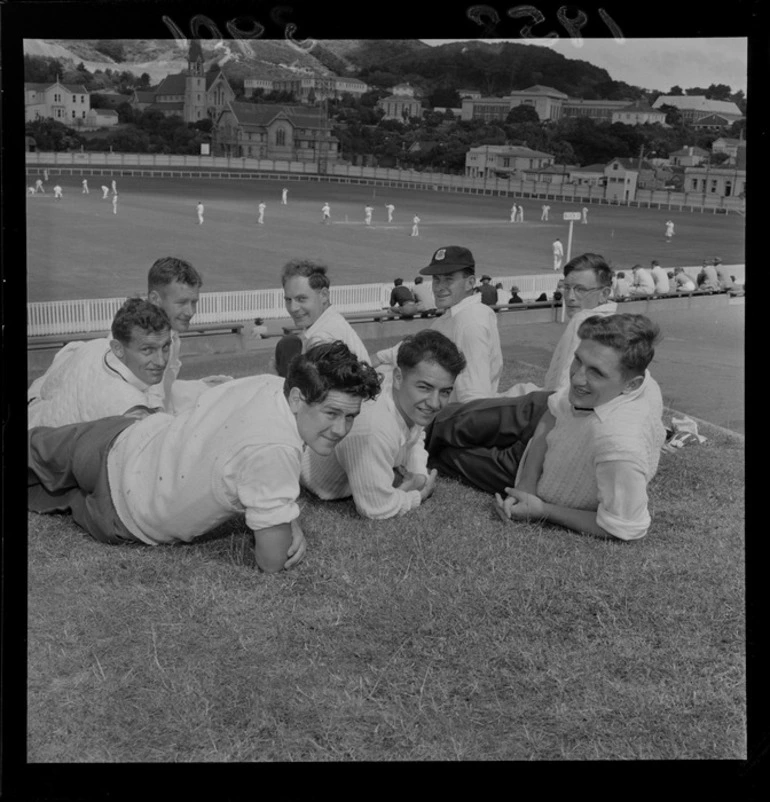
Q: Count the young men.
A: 8